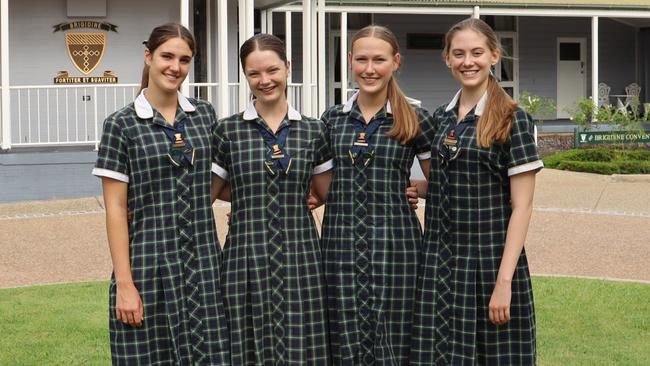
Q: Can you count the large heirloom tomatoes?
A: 0